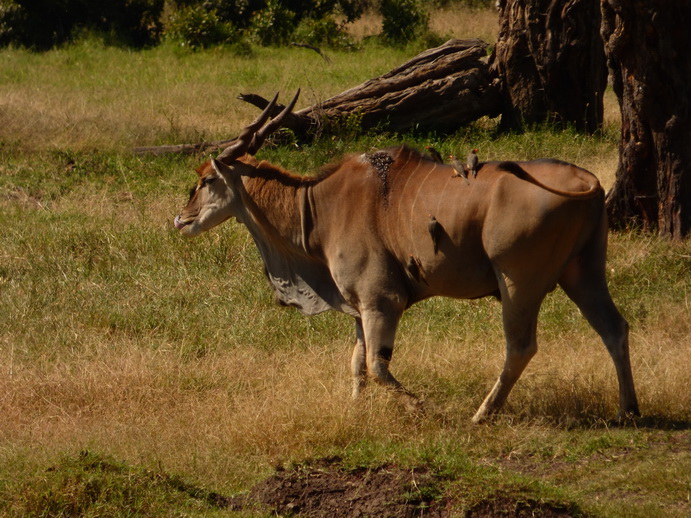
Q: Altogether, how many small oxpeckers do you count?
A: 5